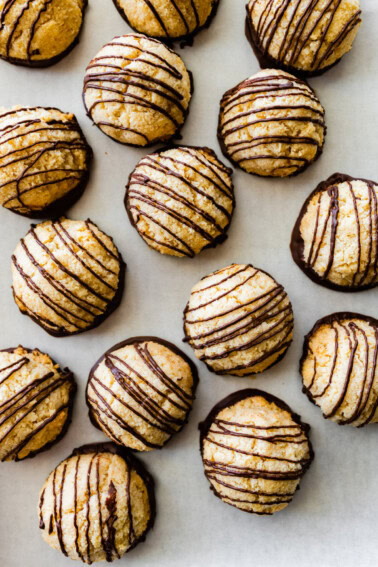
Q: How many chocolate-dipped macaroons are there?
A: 15